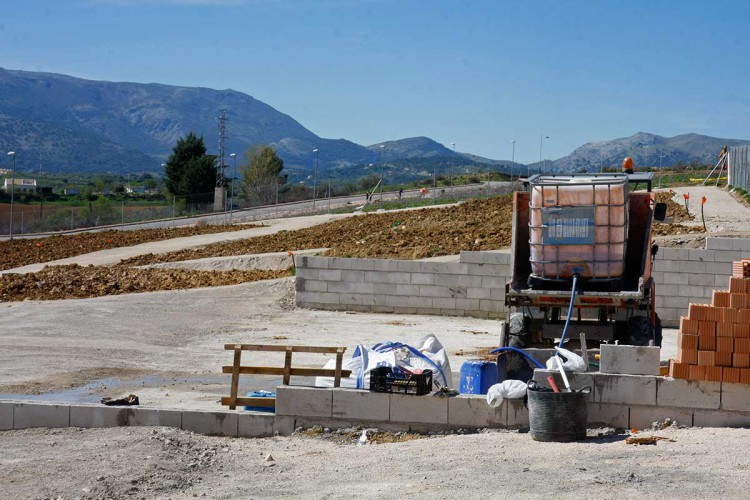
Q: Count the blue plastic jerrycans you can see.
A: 1